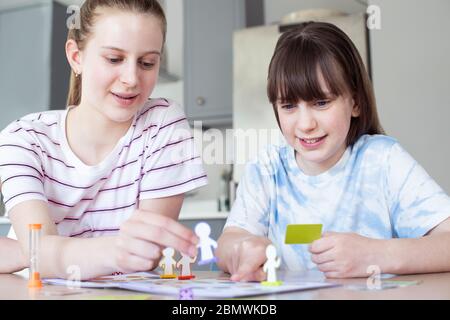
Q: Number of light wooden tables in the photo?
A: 1